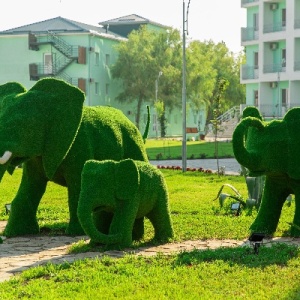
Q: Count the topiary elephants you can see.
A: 3